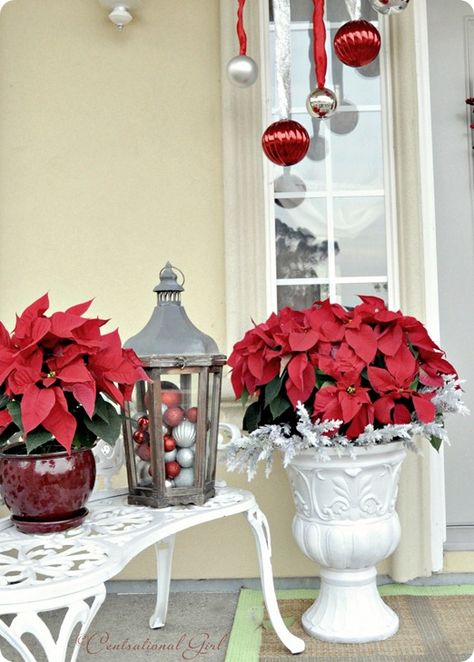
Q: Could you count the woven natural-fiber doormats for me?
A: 1